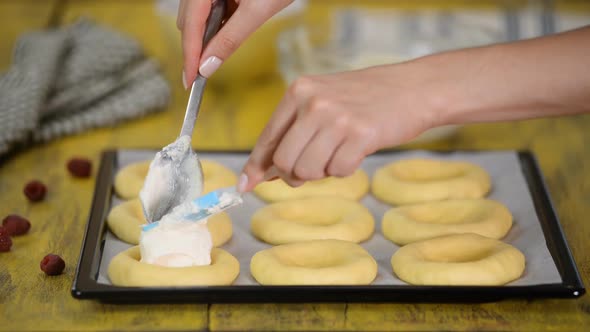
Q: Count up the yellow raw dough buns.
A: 9